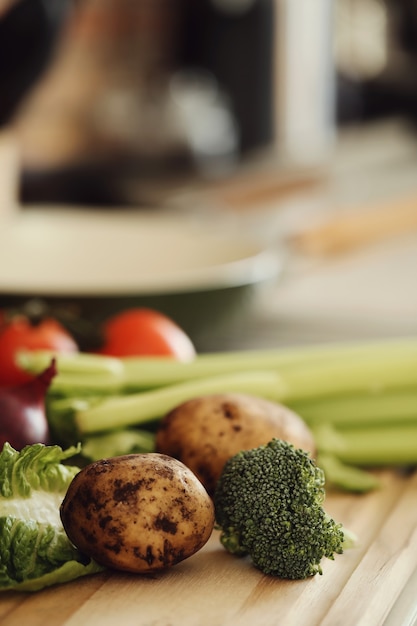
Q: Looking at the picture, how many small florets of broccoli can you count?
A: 1